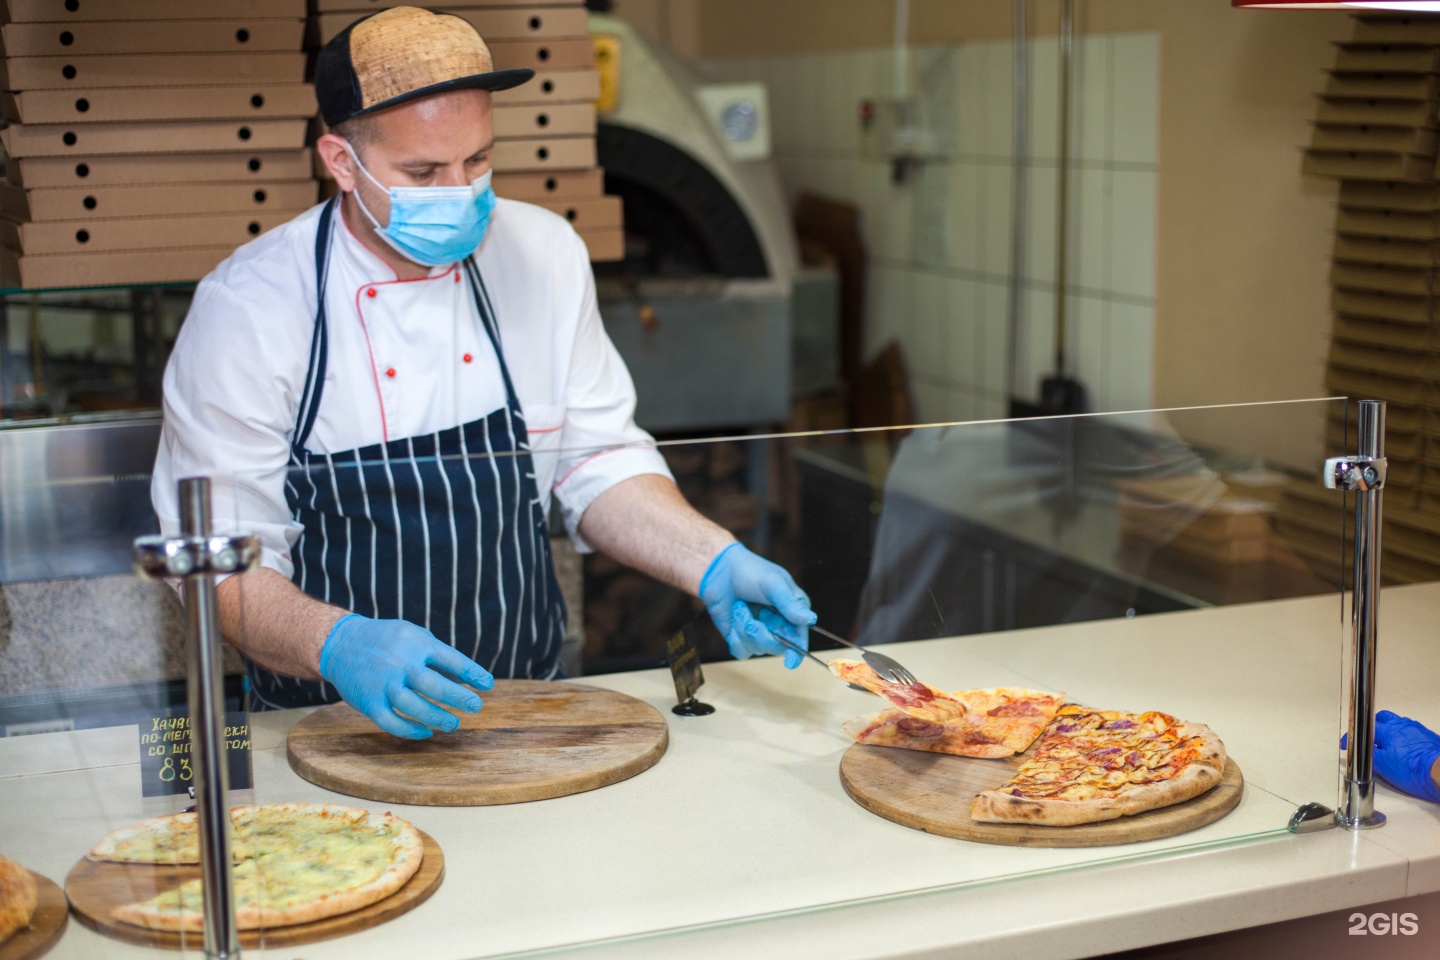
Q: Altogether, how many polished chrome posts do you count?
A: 2